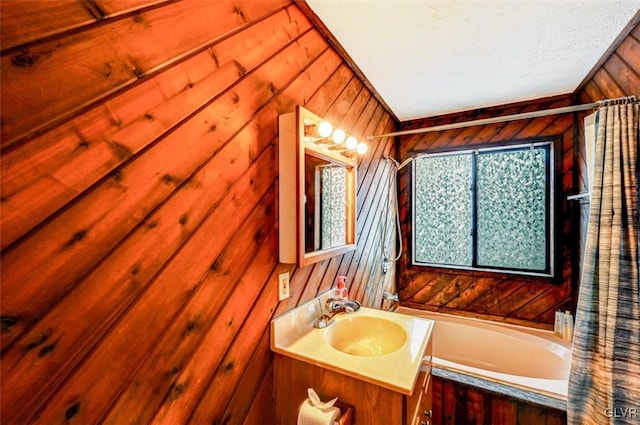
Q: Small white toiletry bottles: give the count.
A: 2